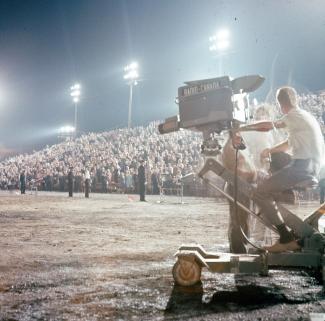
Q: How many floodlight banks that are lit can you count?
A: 4